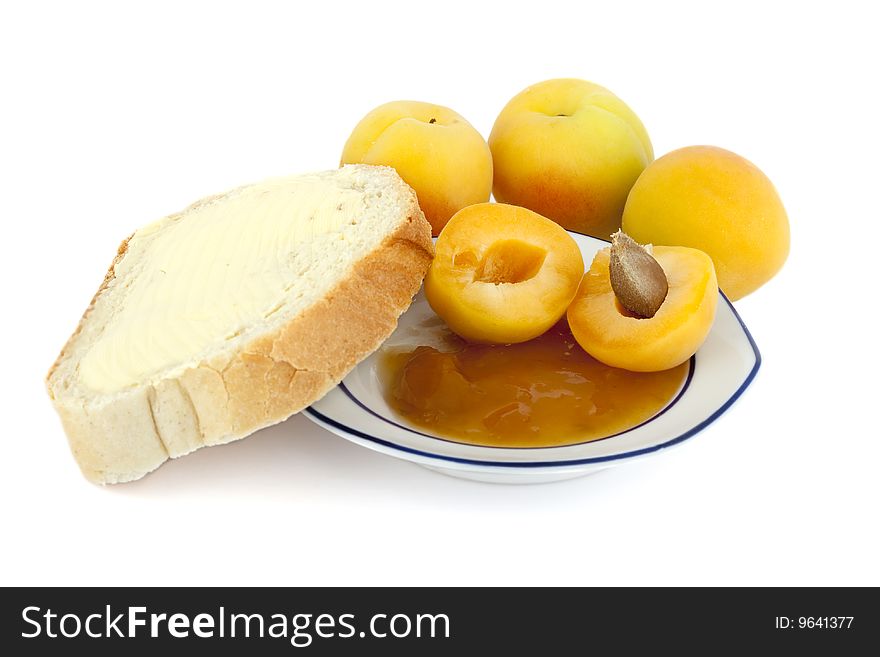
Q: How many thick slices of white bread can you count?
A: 1